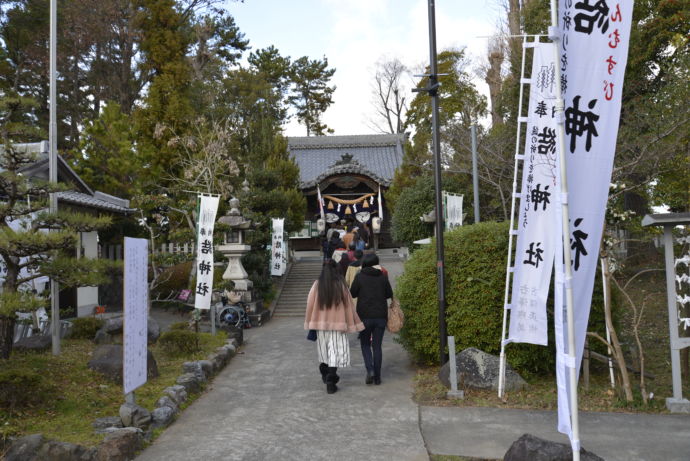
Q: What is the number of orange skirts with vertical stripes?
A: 0